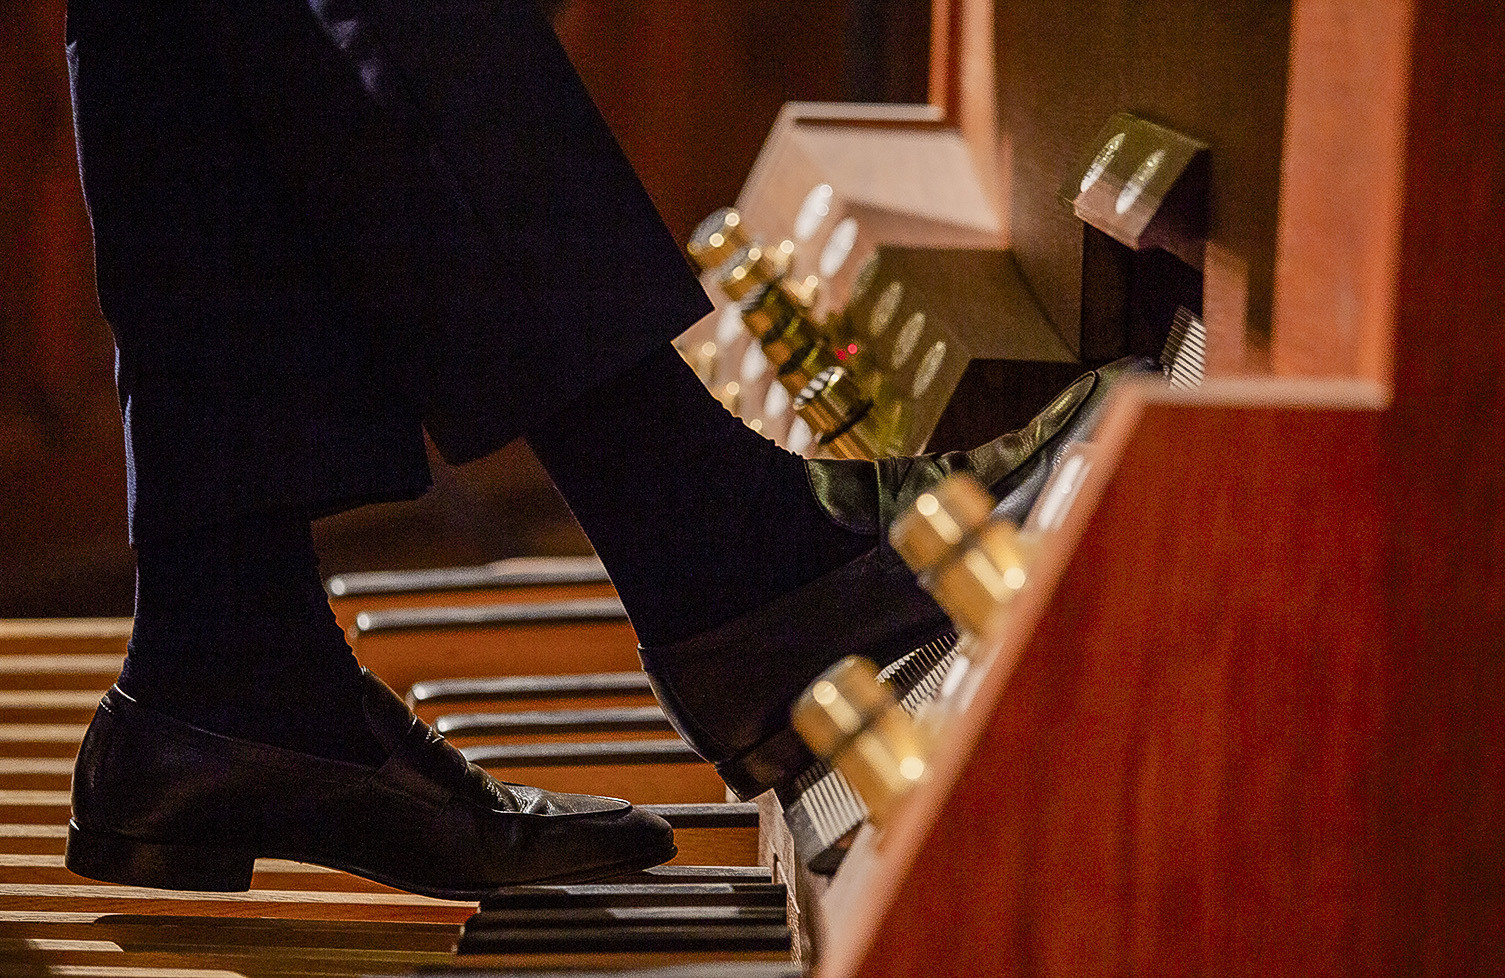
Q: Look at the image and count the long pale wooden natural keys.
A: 12